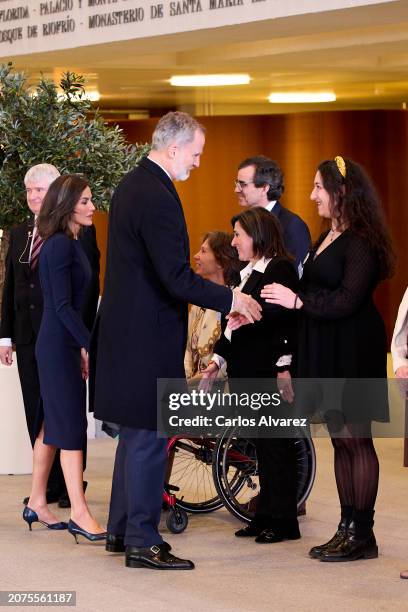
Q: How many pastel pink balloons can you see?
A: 0